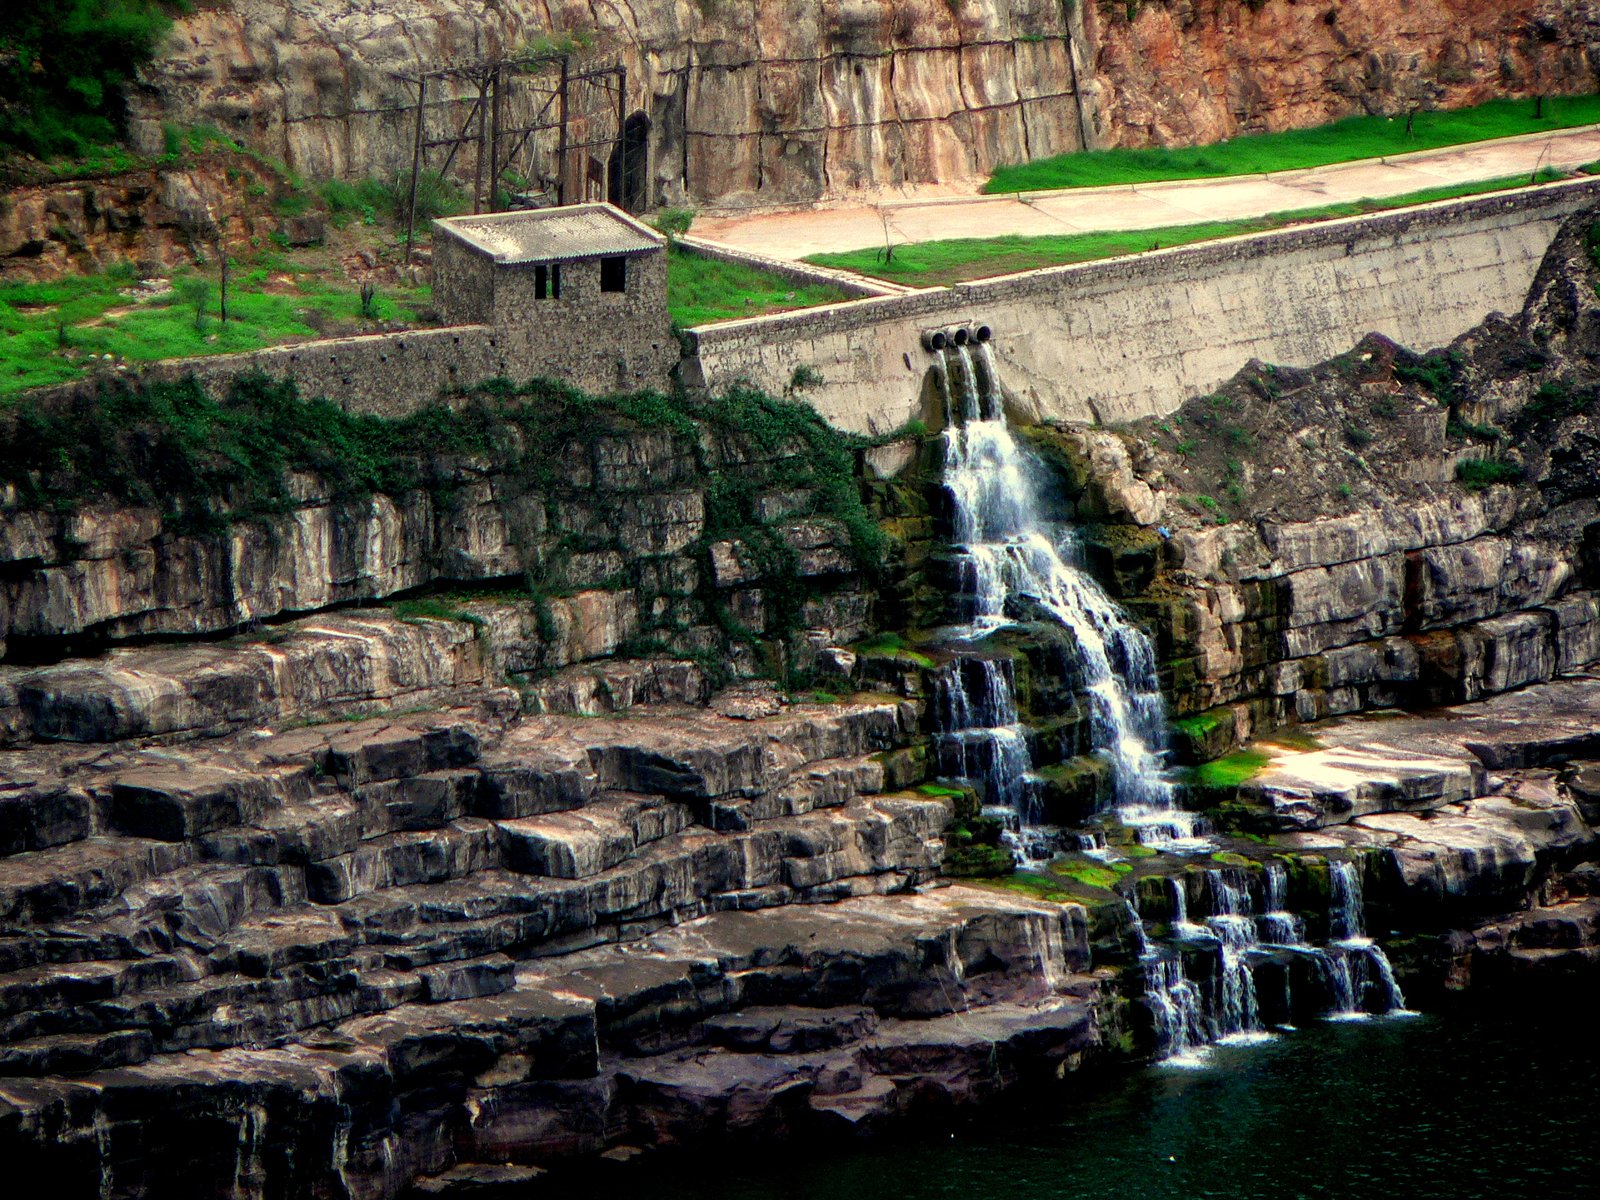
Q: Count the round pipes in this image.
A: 3